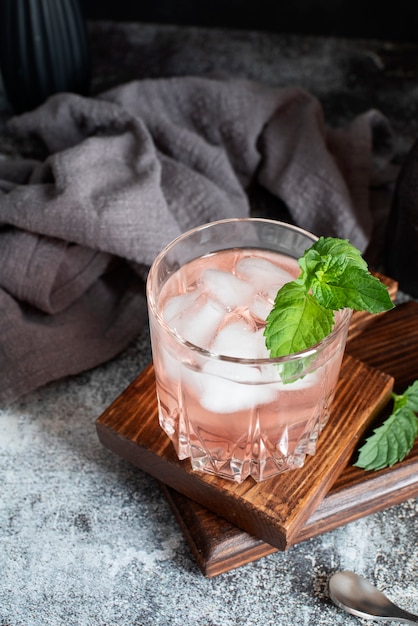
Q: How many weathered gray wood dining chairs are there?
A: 0